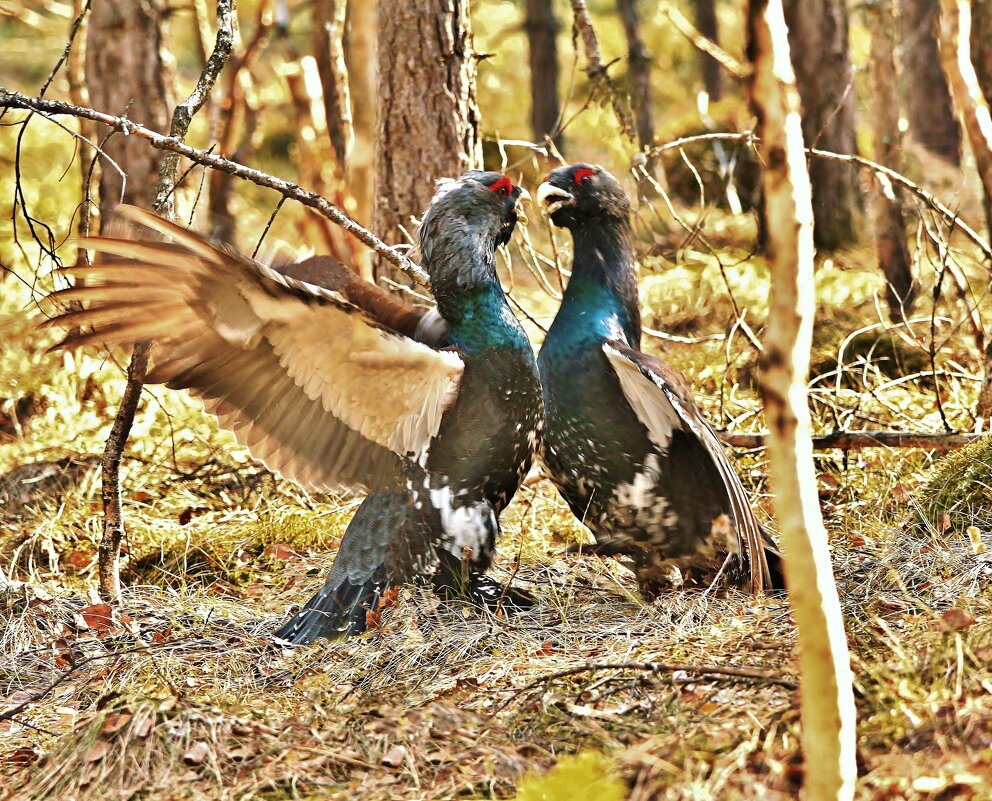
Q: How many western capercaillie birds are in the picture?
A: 2